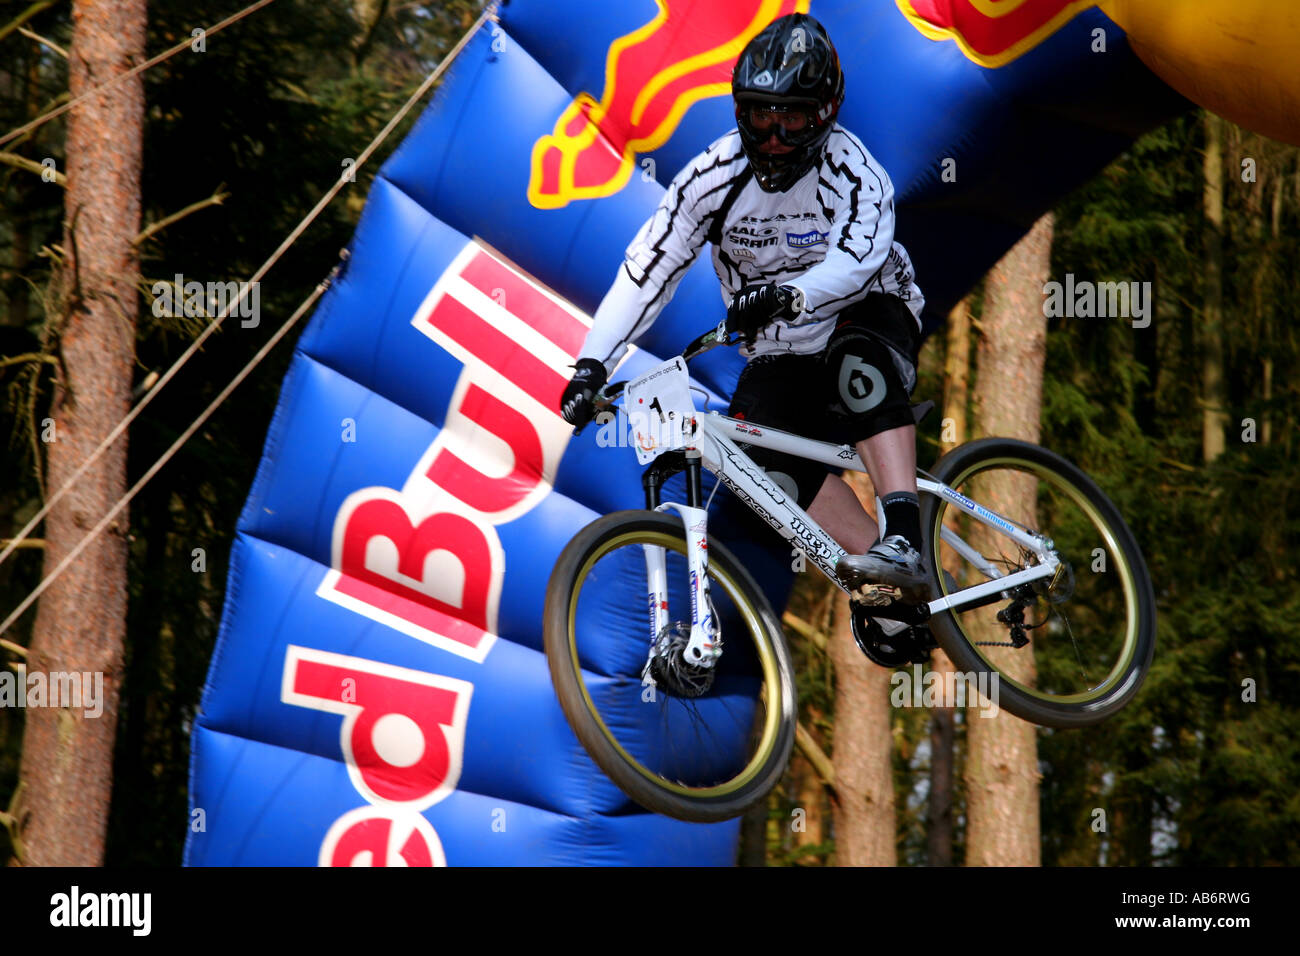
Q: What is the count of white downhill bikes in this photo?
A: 1